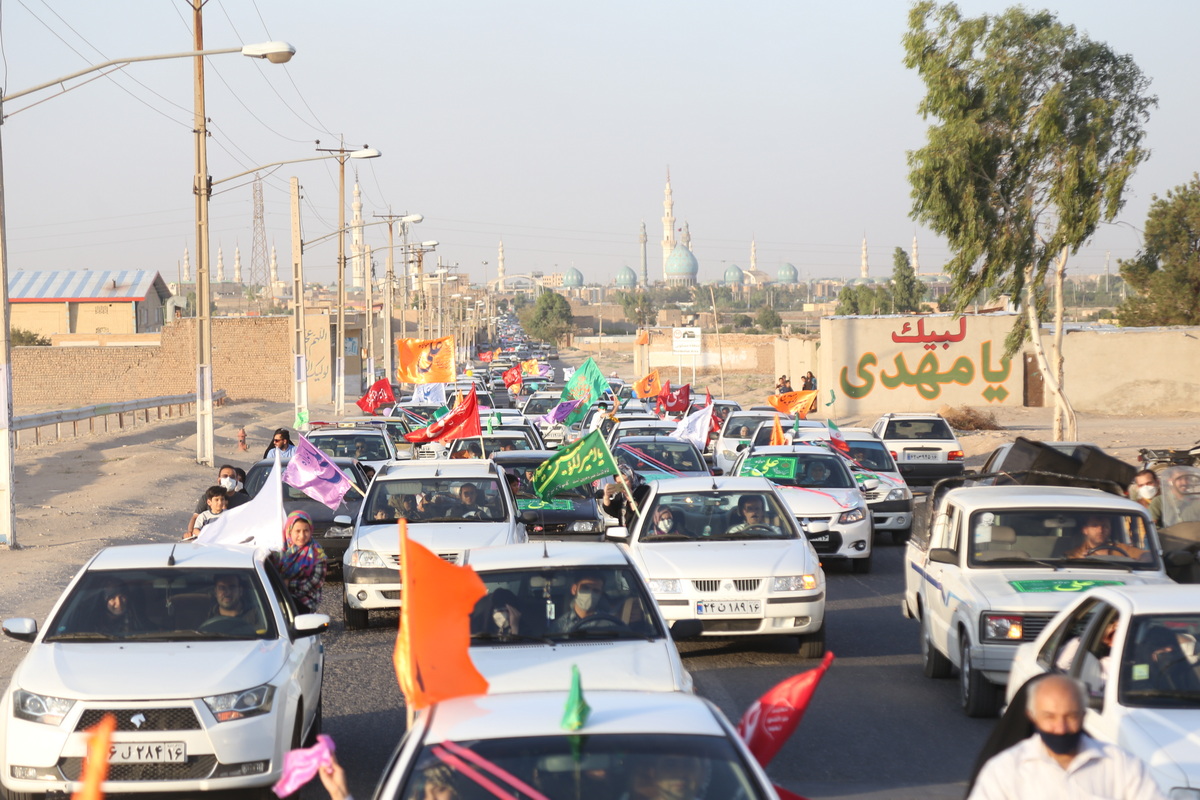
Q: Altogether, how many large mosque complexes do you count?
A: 1